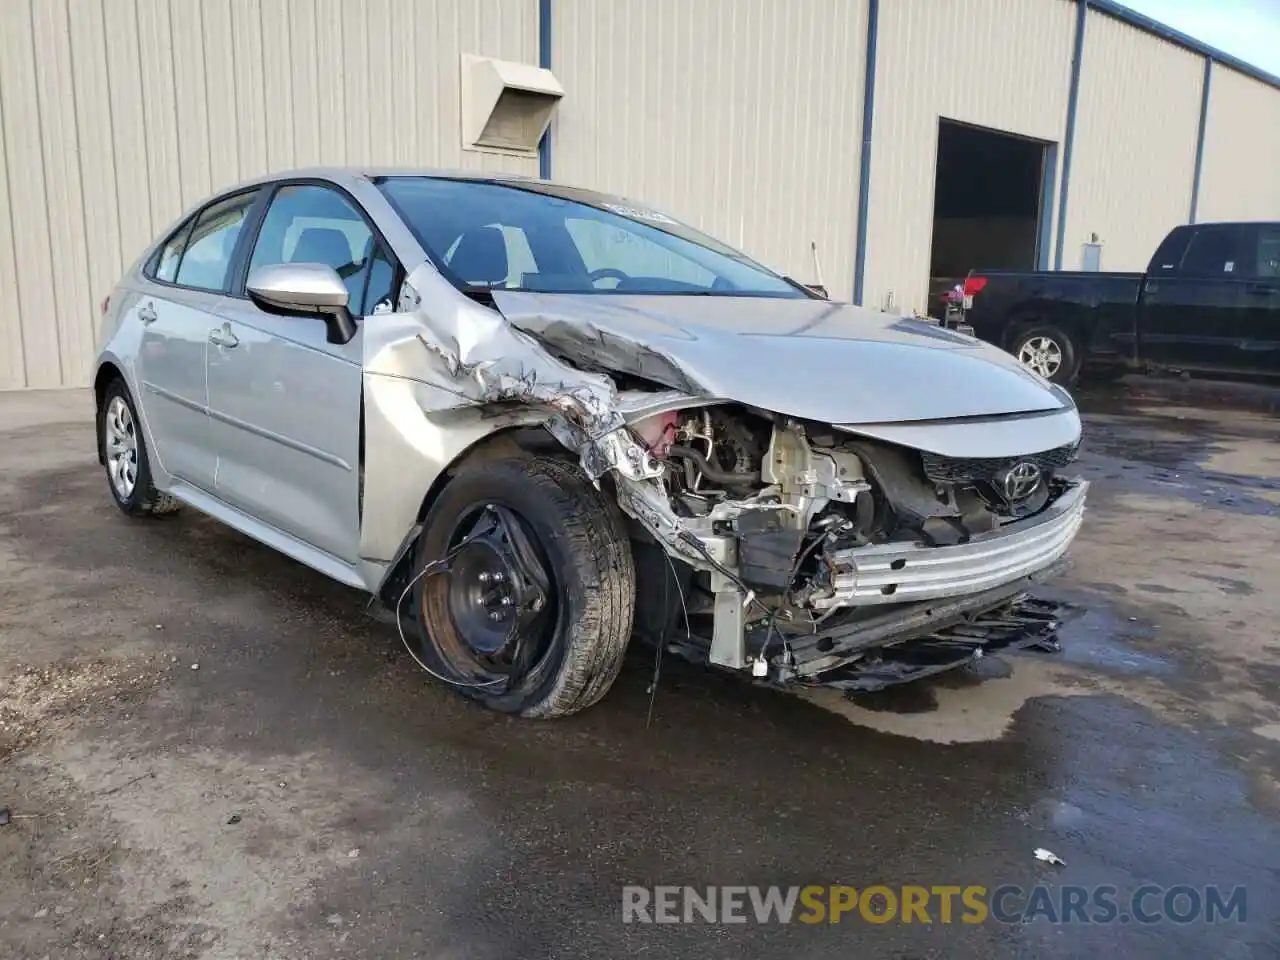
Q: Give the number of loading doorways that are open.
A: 1